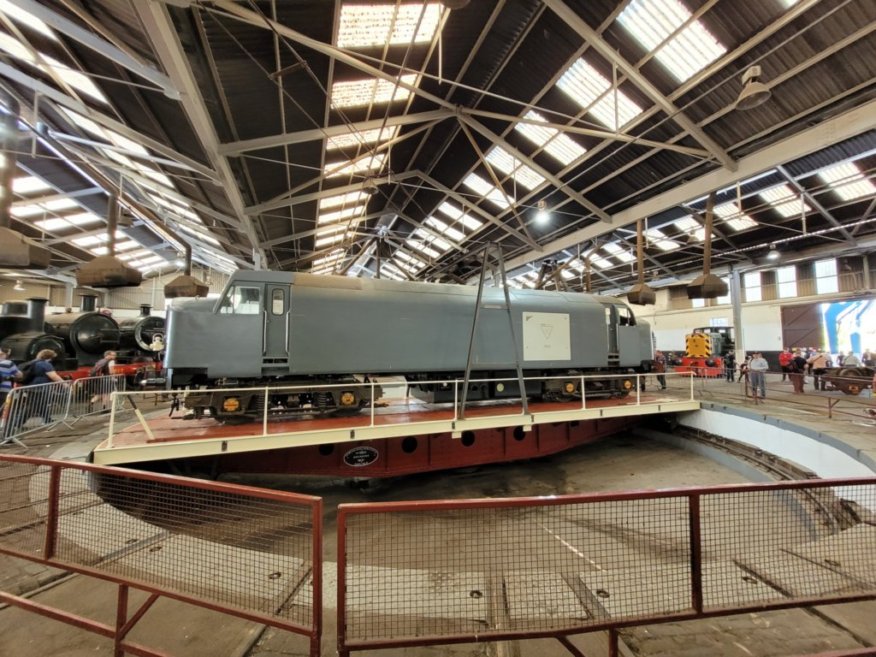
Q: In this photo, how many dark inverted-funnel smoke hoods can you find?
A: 5